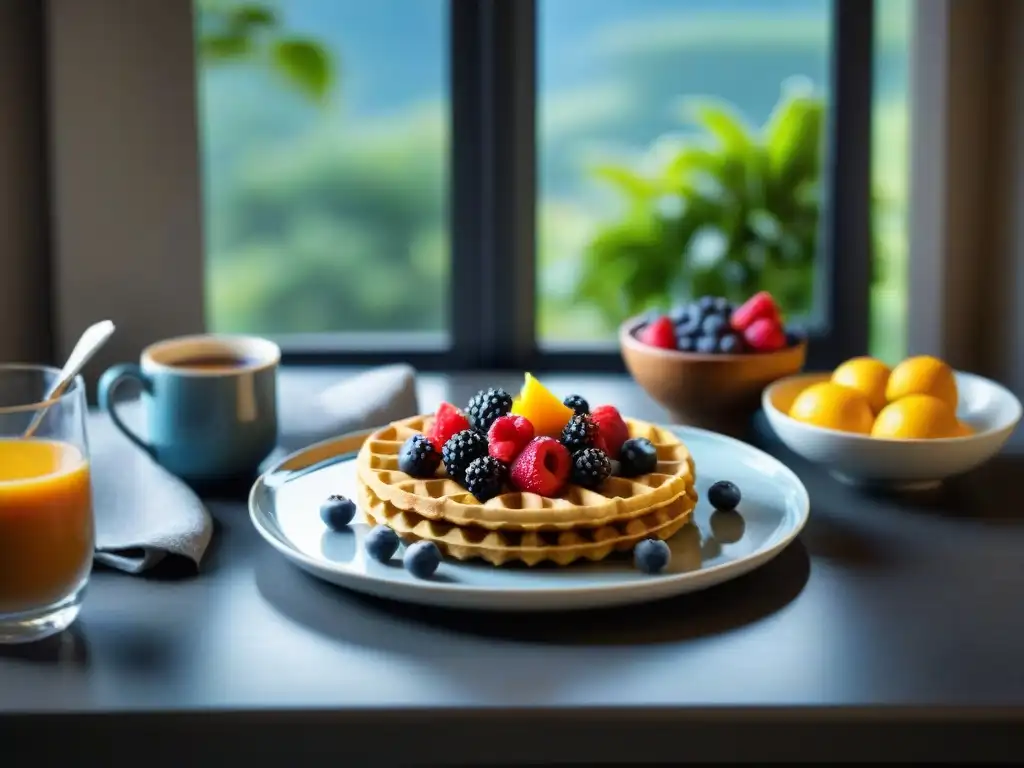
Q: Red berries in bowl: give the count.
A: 3